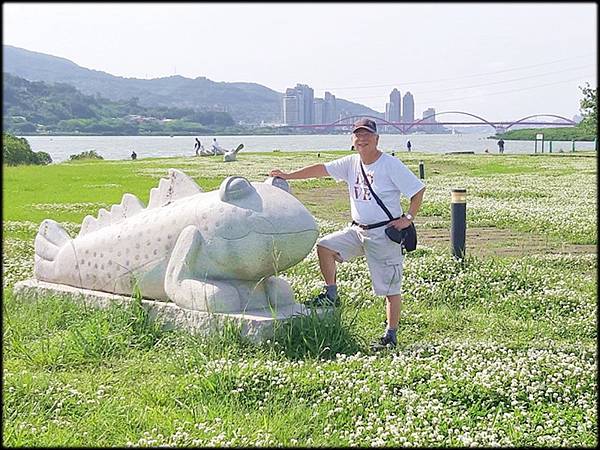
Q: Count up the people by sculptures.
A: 3